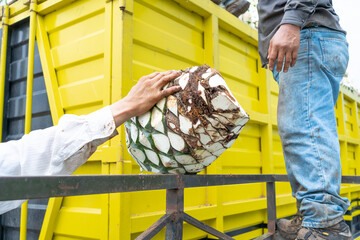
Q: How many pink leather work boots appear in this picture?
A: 0